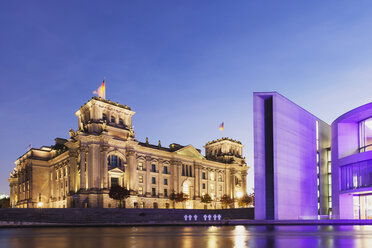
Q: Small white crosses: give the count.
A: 7